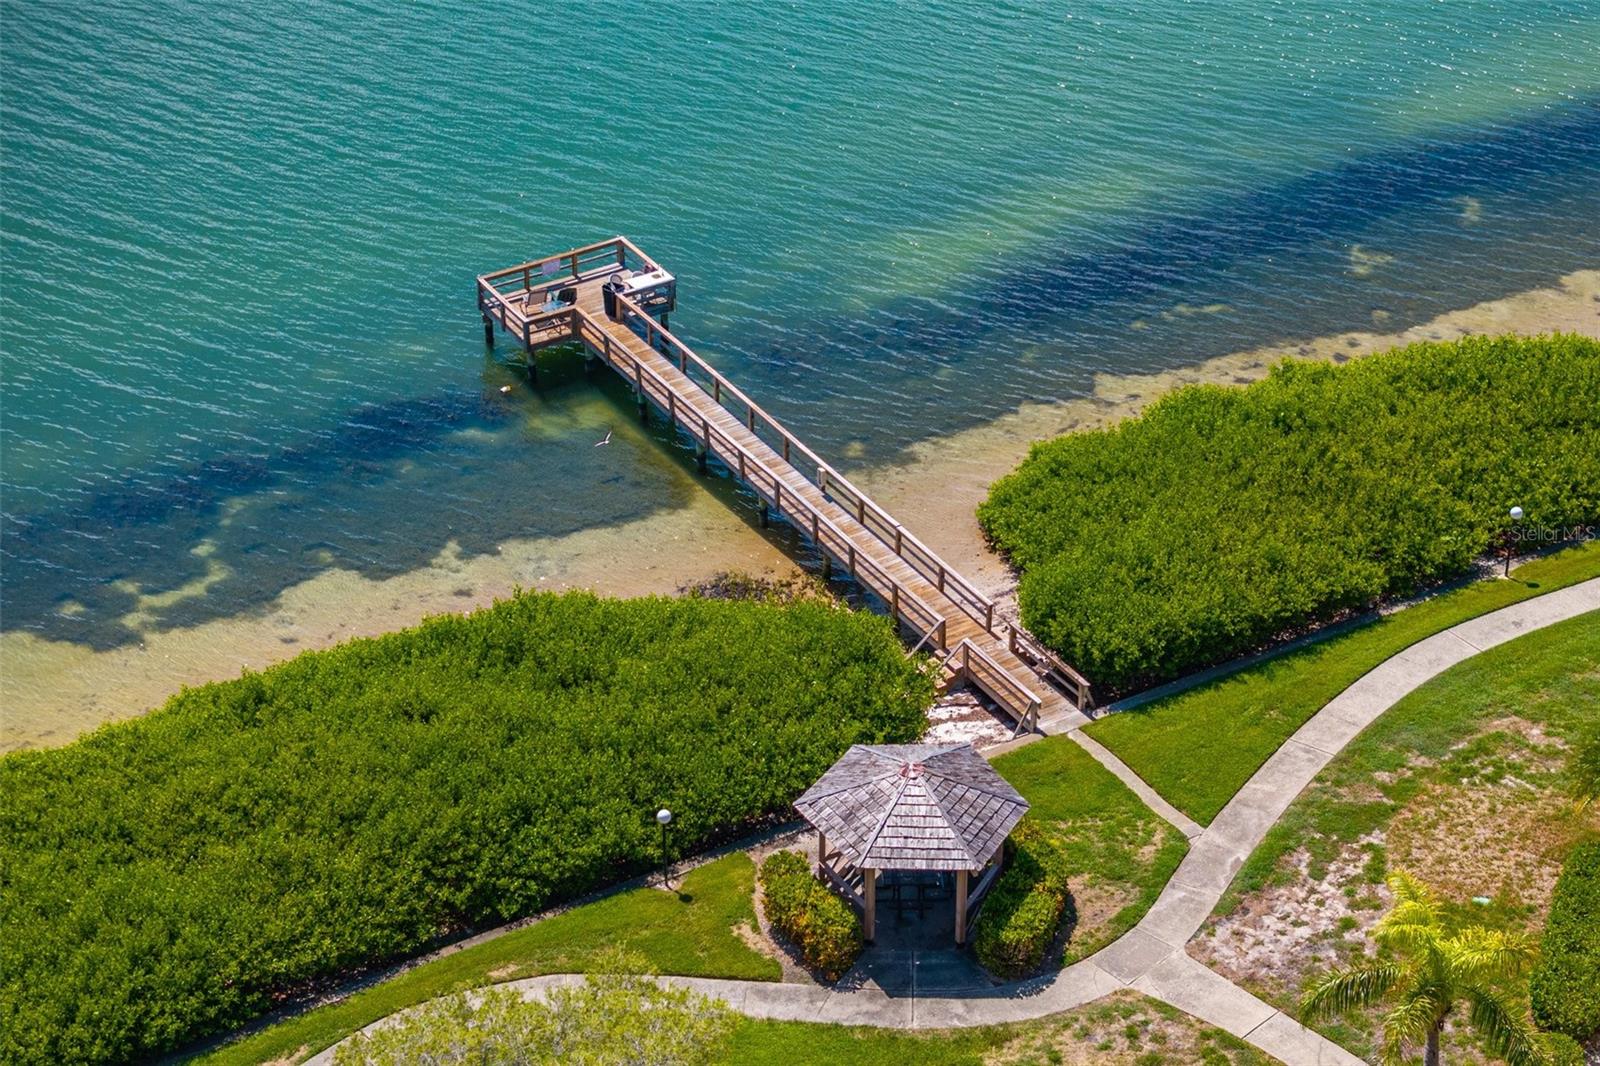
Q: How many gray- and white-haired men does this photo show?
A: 0